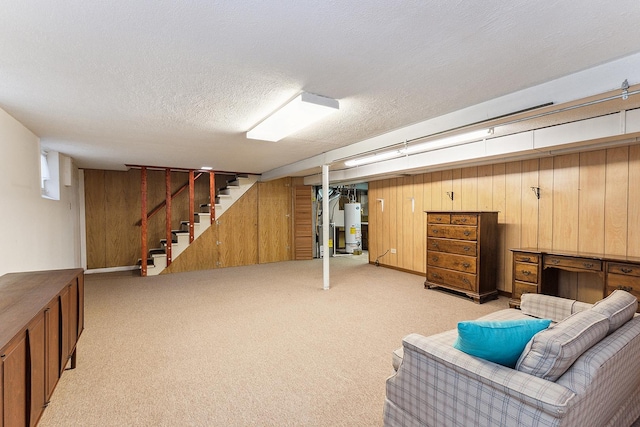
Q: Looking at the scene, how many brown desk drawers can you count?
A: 6